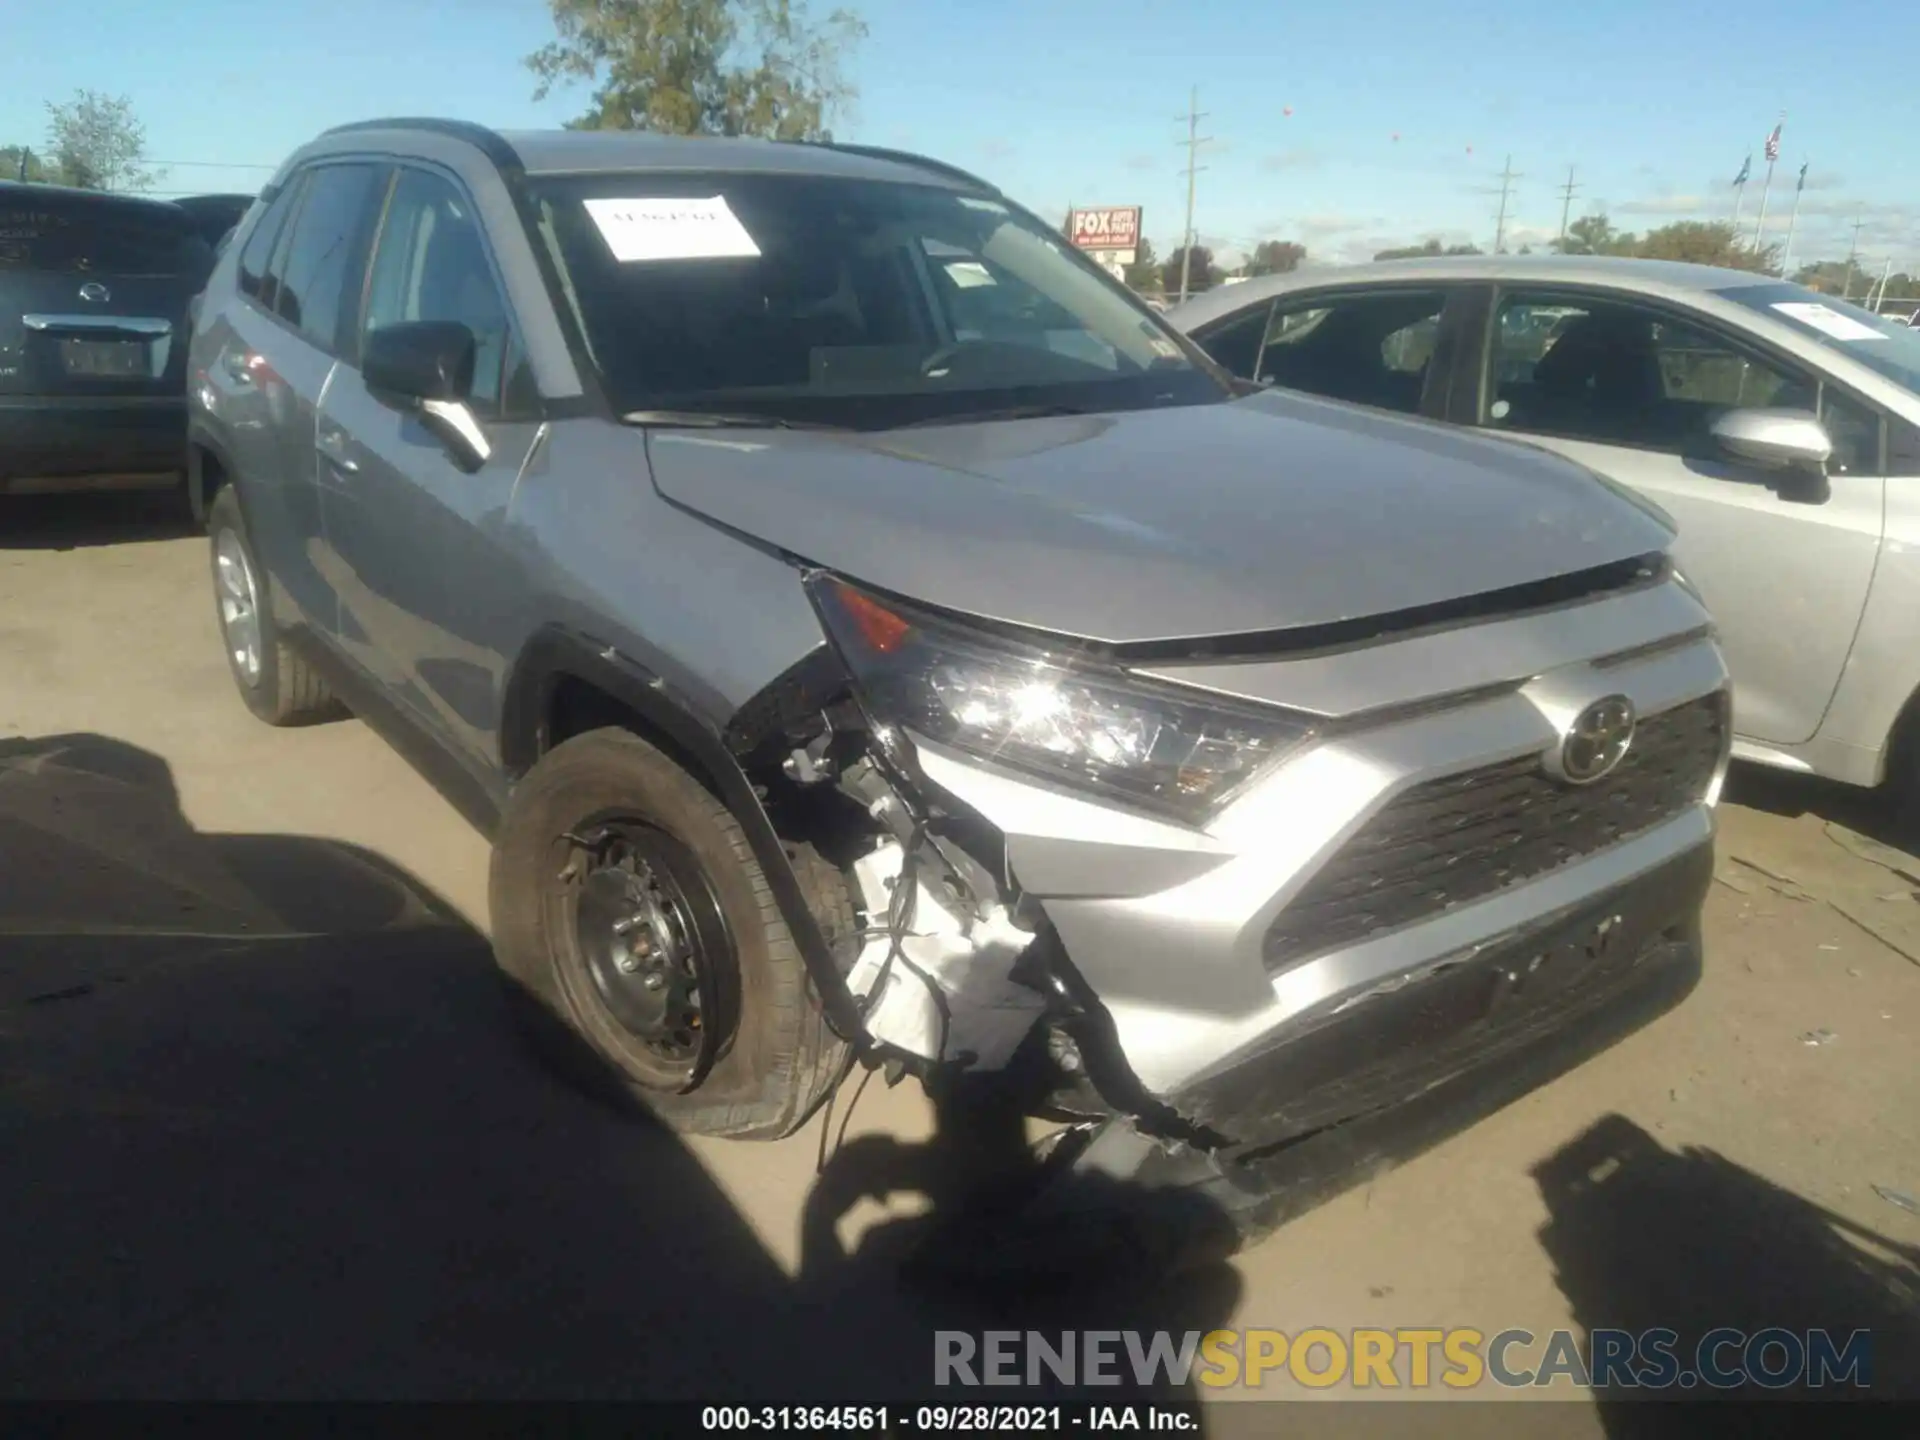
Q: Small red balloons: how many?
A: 3